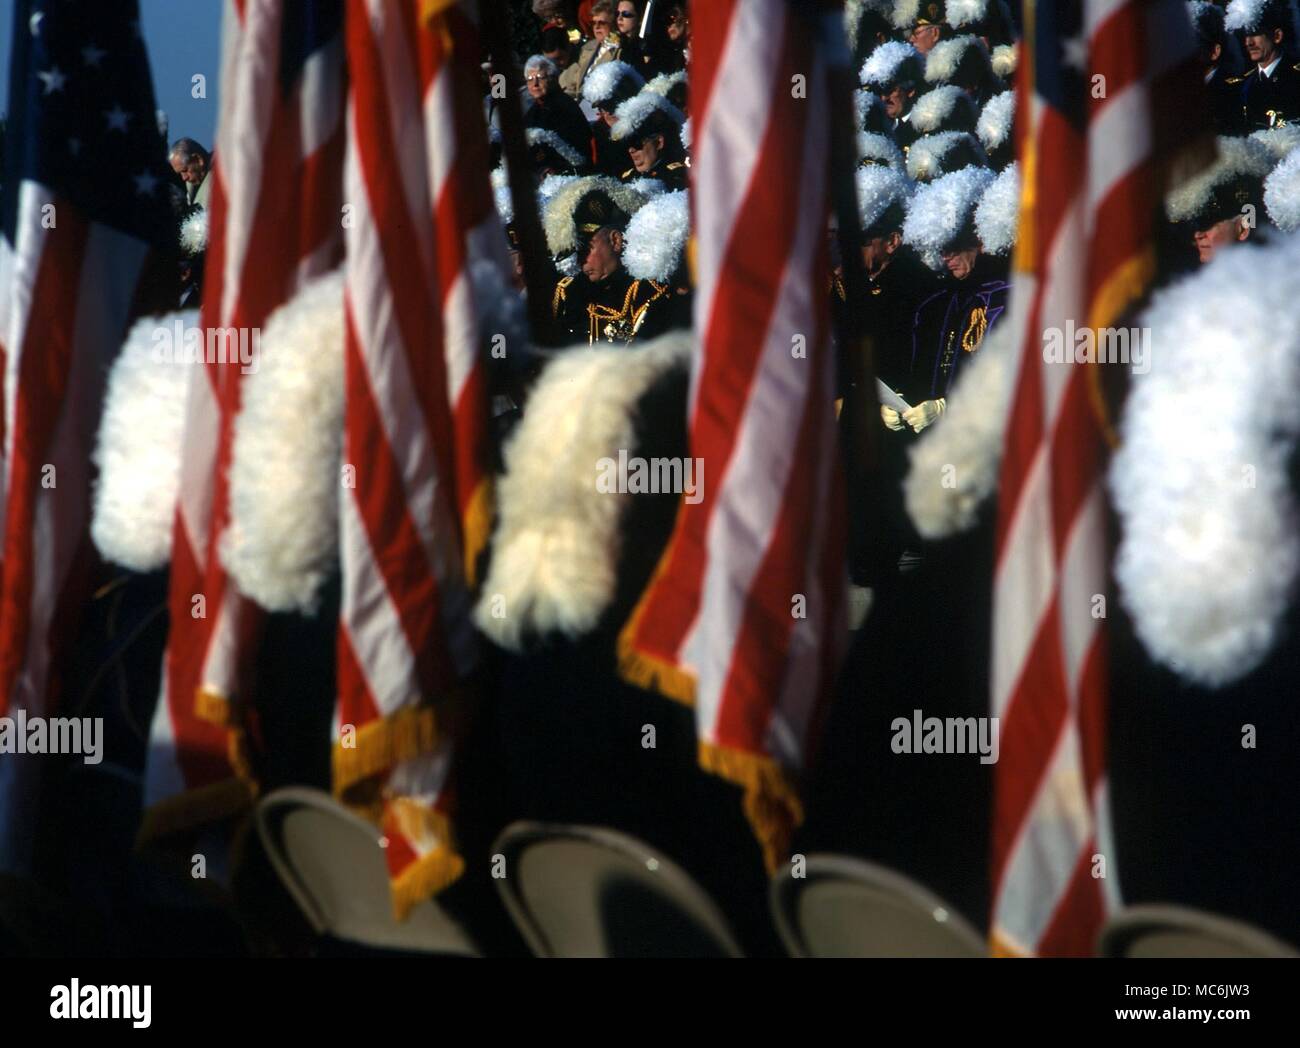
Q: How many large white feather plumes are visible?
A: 5